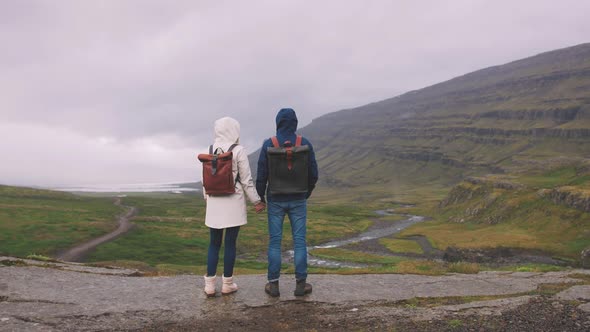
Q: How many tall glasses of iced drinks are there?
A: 0